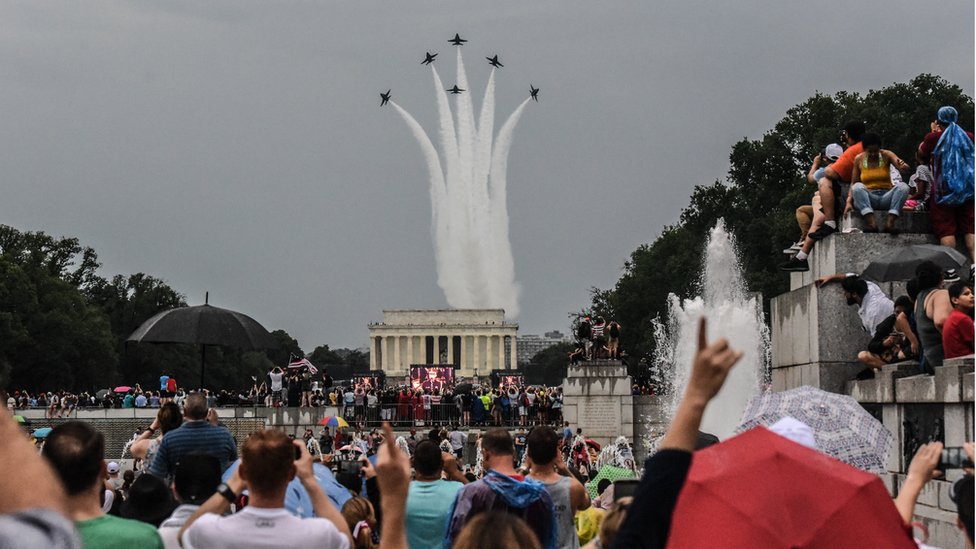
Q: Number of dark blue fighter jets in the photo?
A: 6